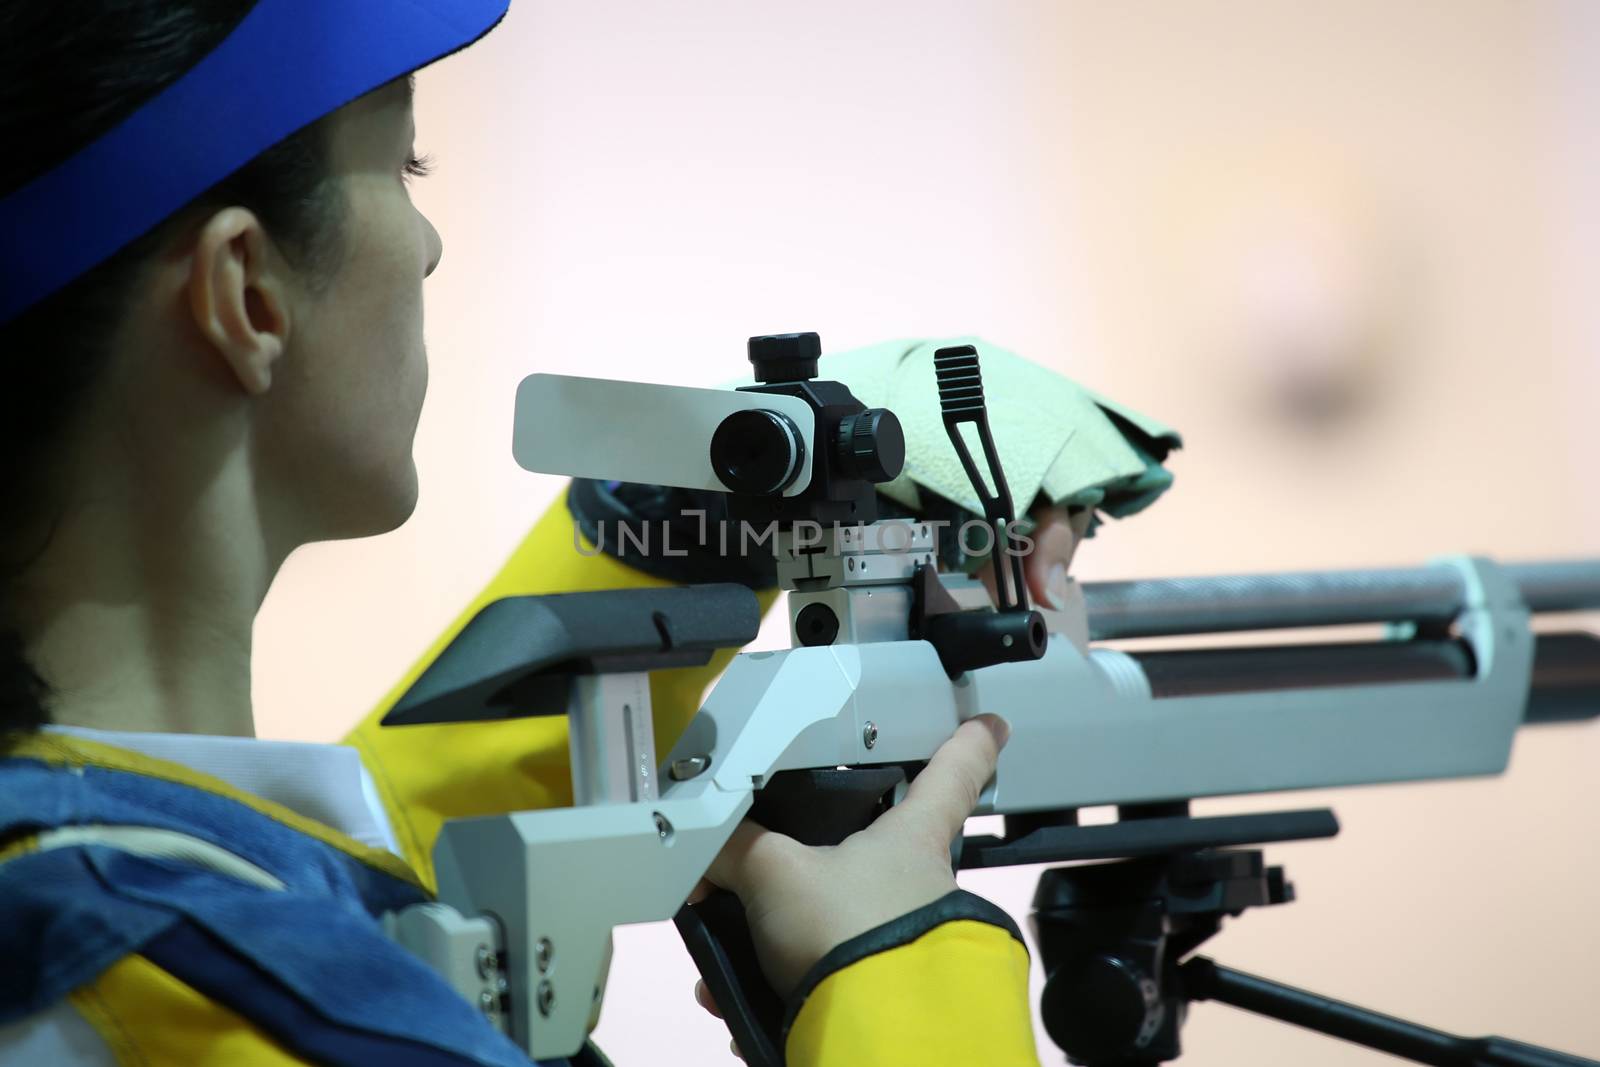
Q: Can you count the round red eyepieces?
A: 0